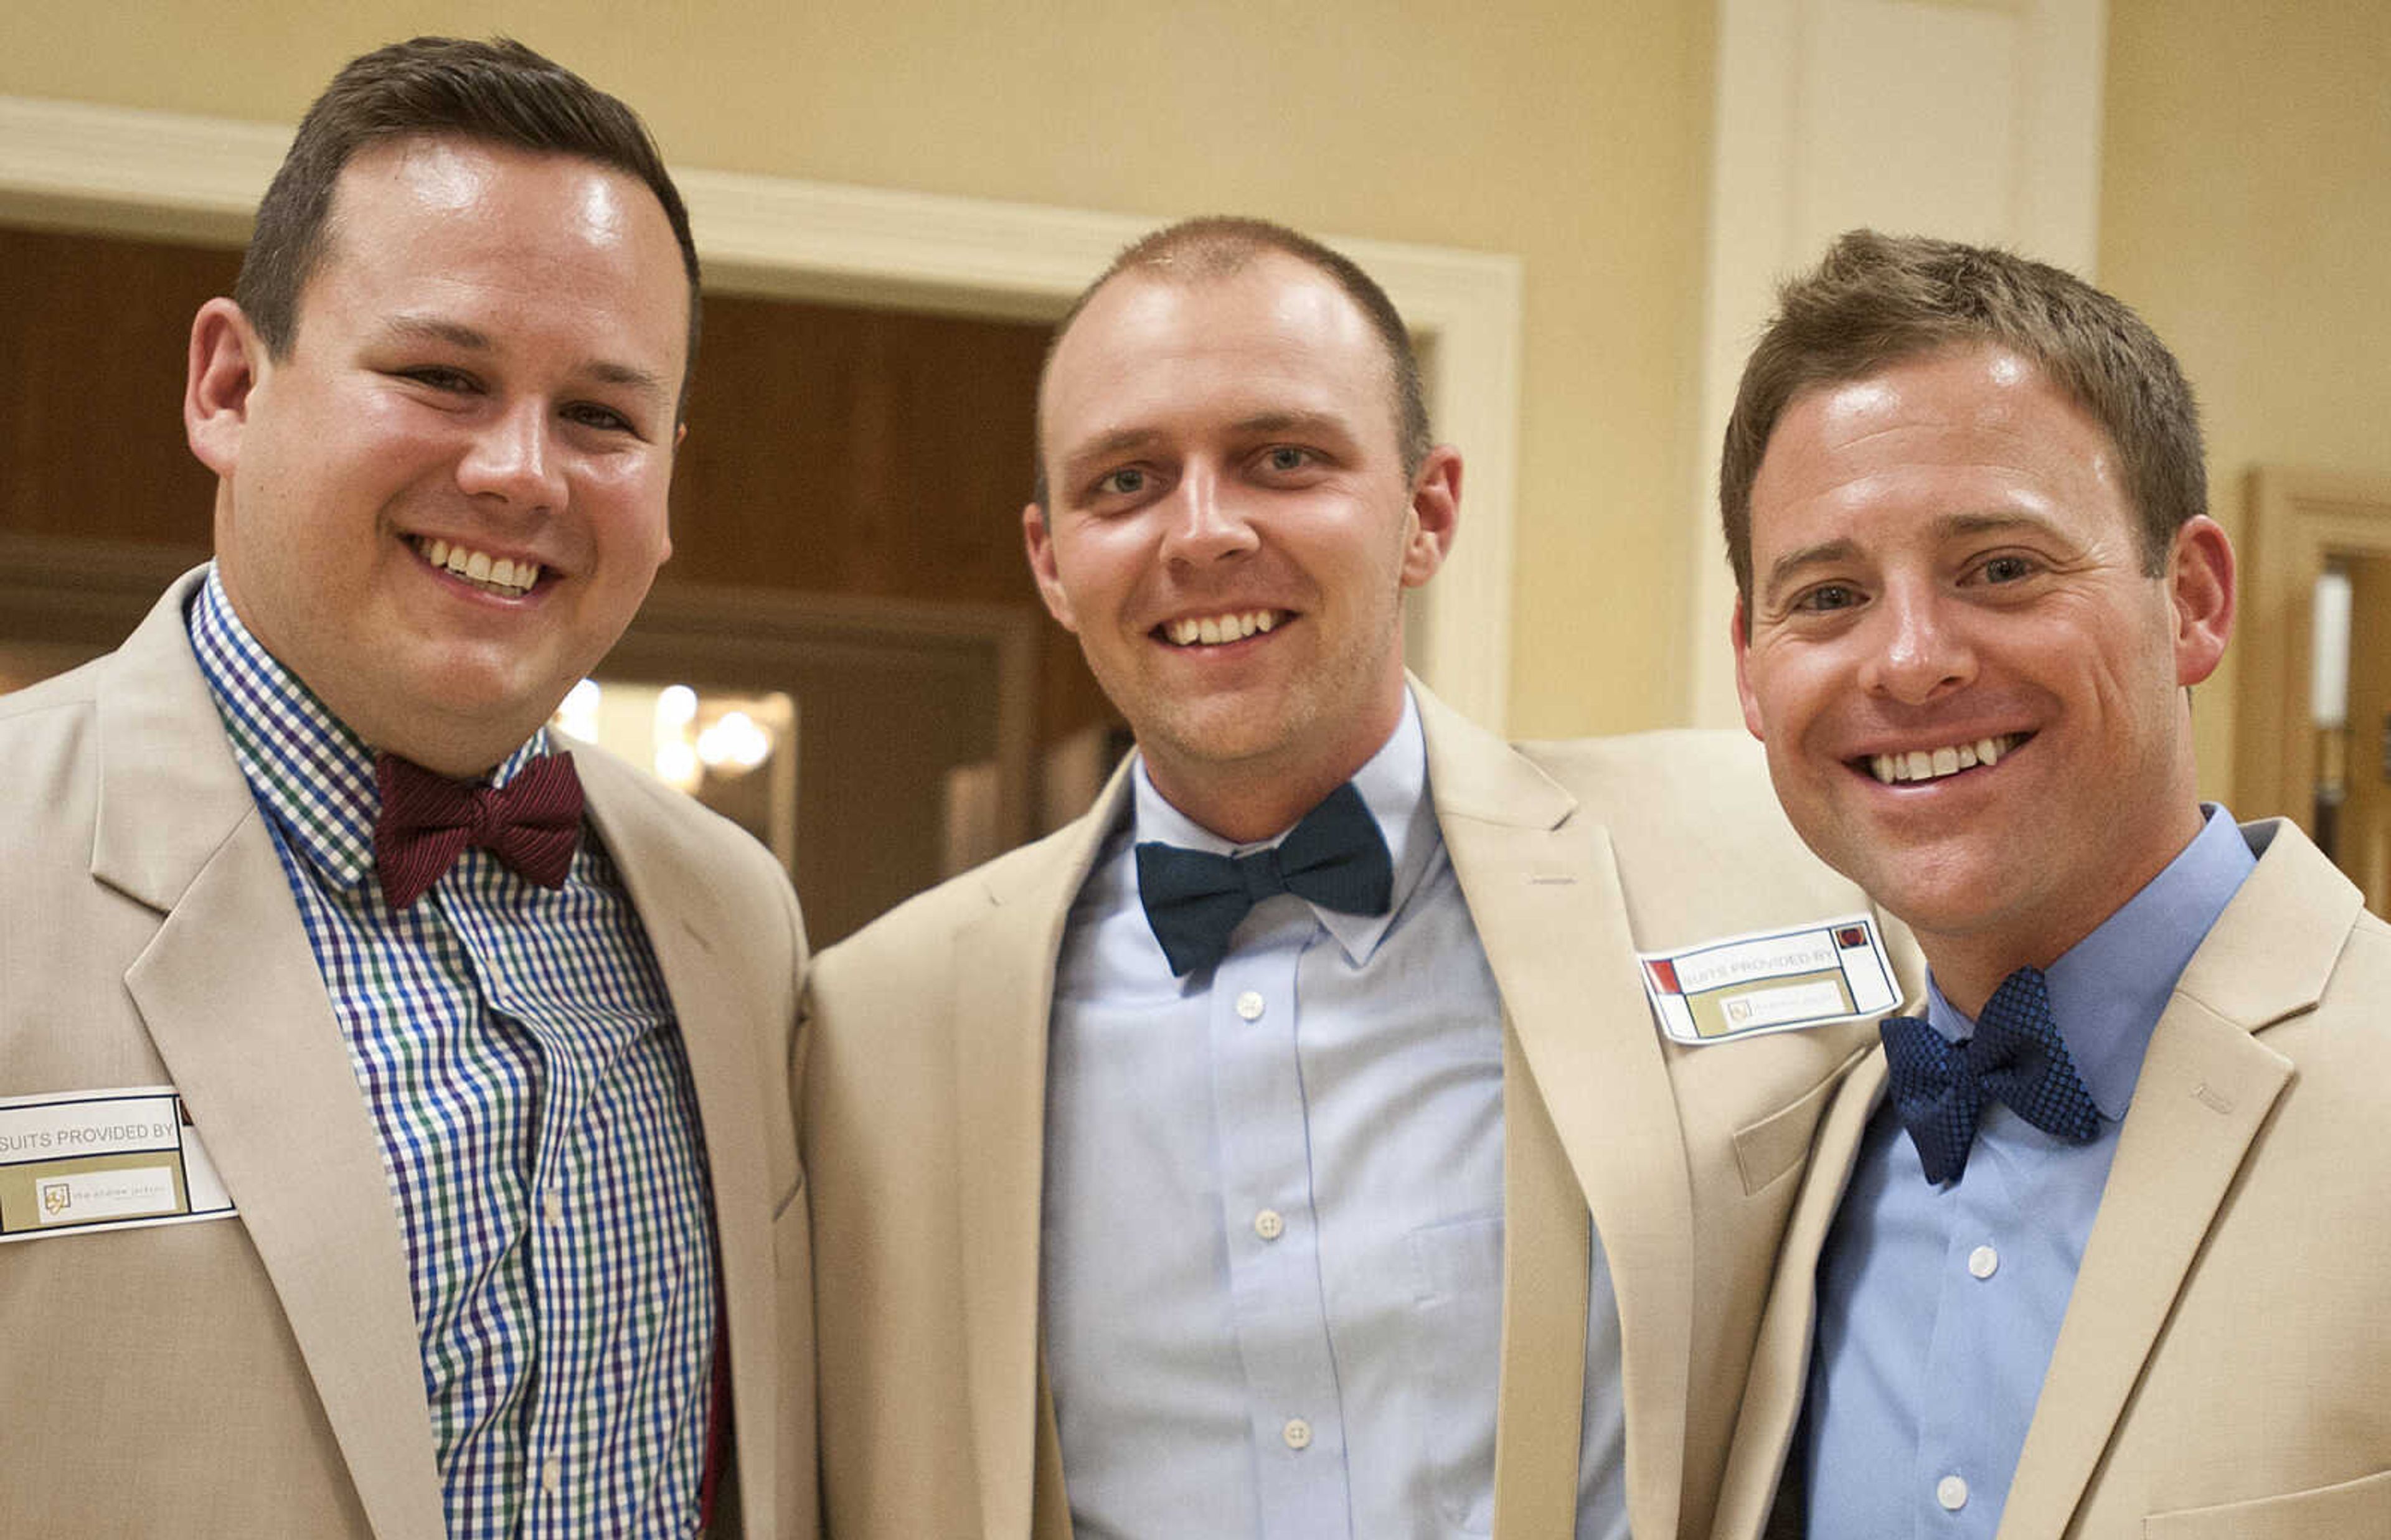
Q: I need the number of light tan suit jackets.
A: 3